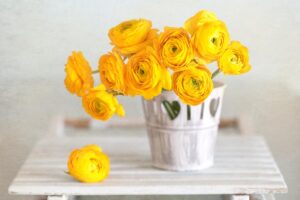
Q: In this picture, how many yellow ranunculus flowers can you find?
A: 11